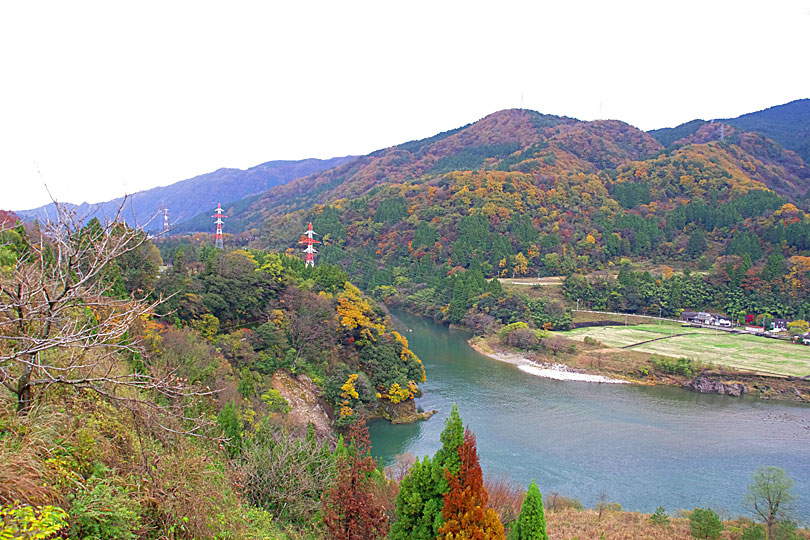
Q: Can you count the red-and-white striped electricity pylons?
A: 3